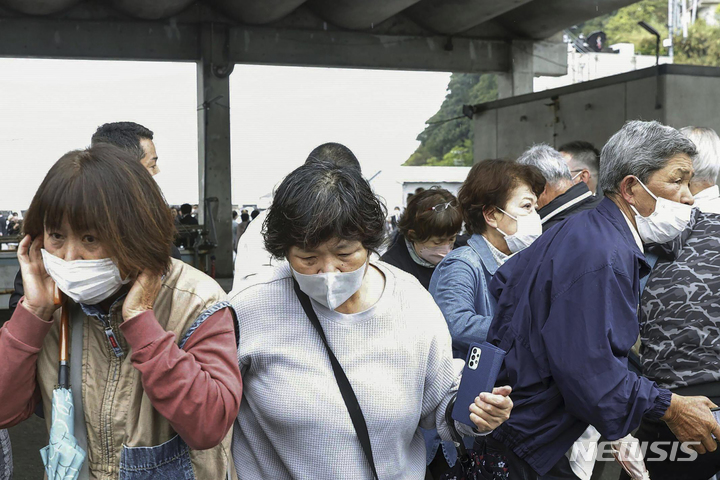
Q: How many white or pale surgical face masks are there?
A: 5